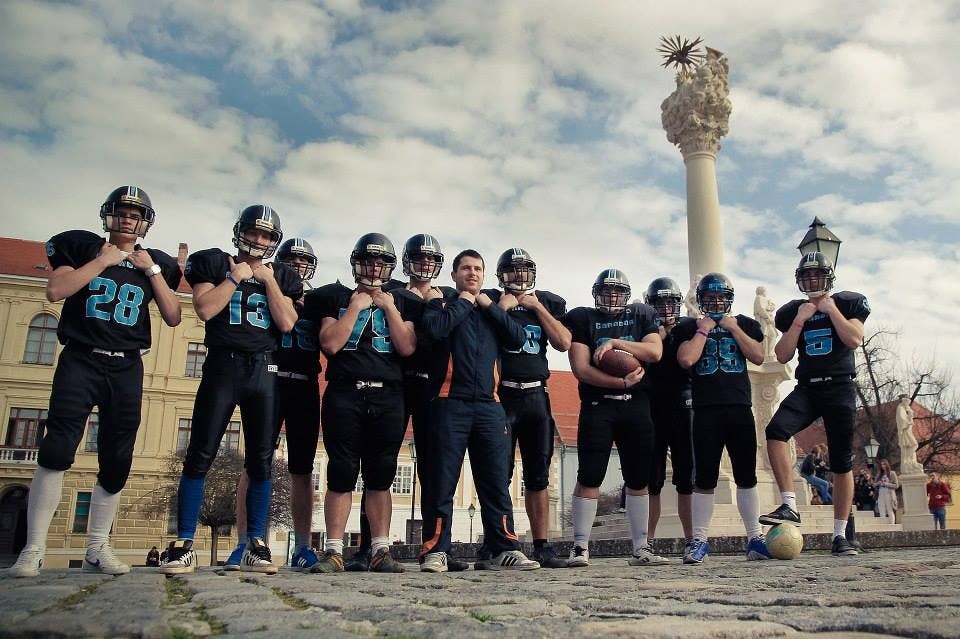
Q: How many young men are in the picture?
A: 11